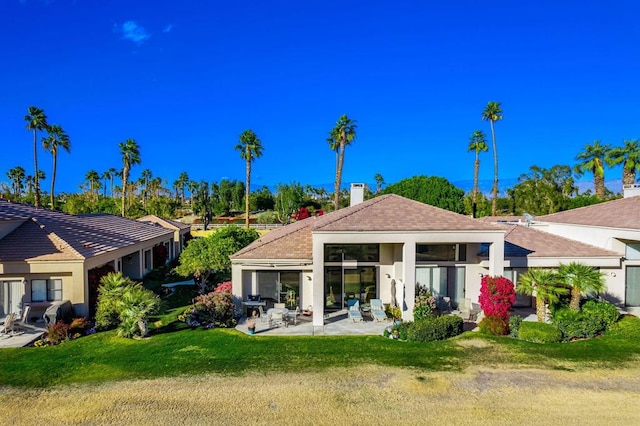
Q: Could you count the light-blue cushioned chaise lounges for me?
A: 2